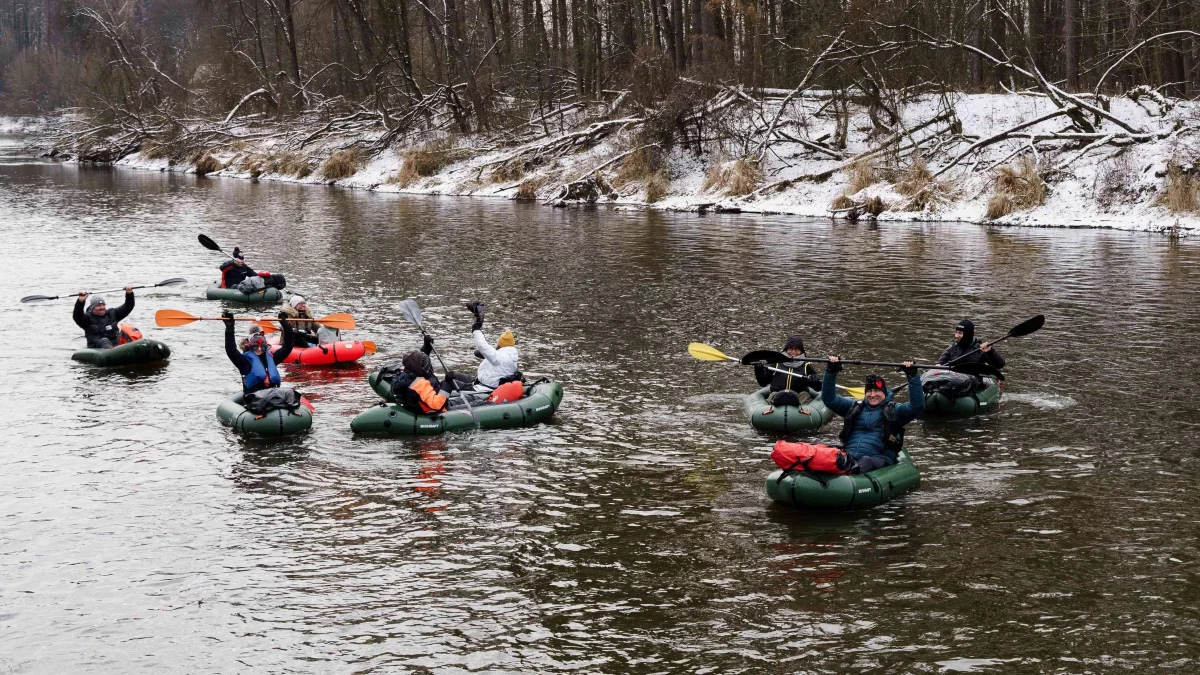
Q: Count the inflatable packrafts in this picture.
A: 9